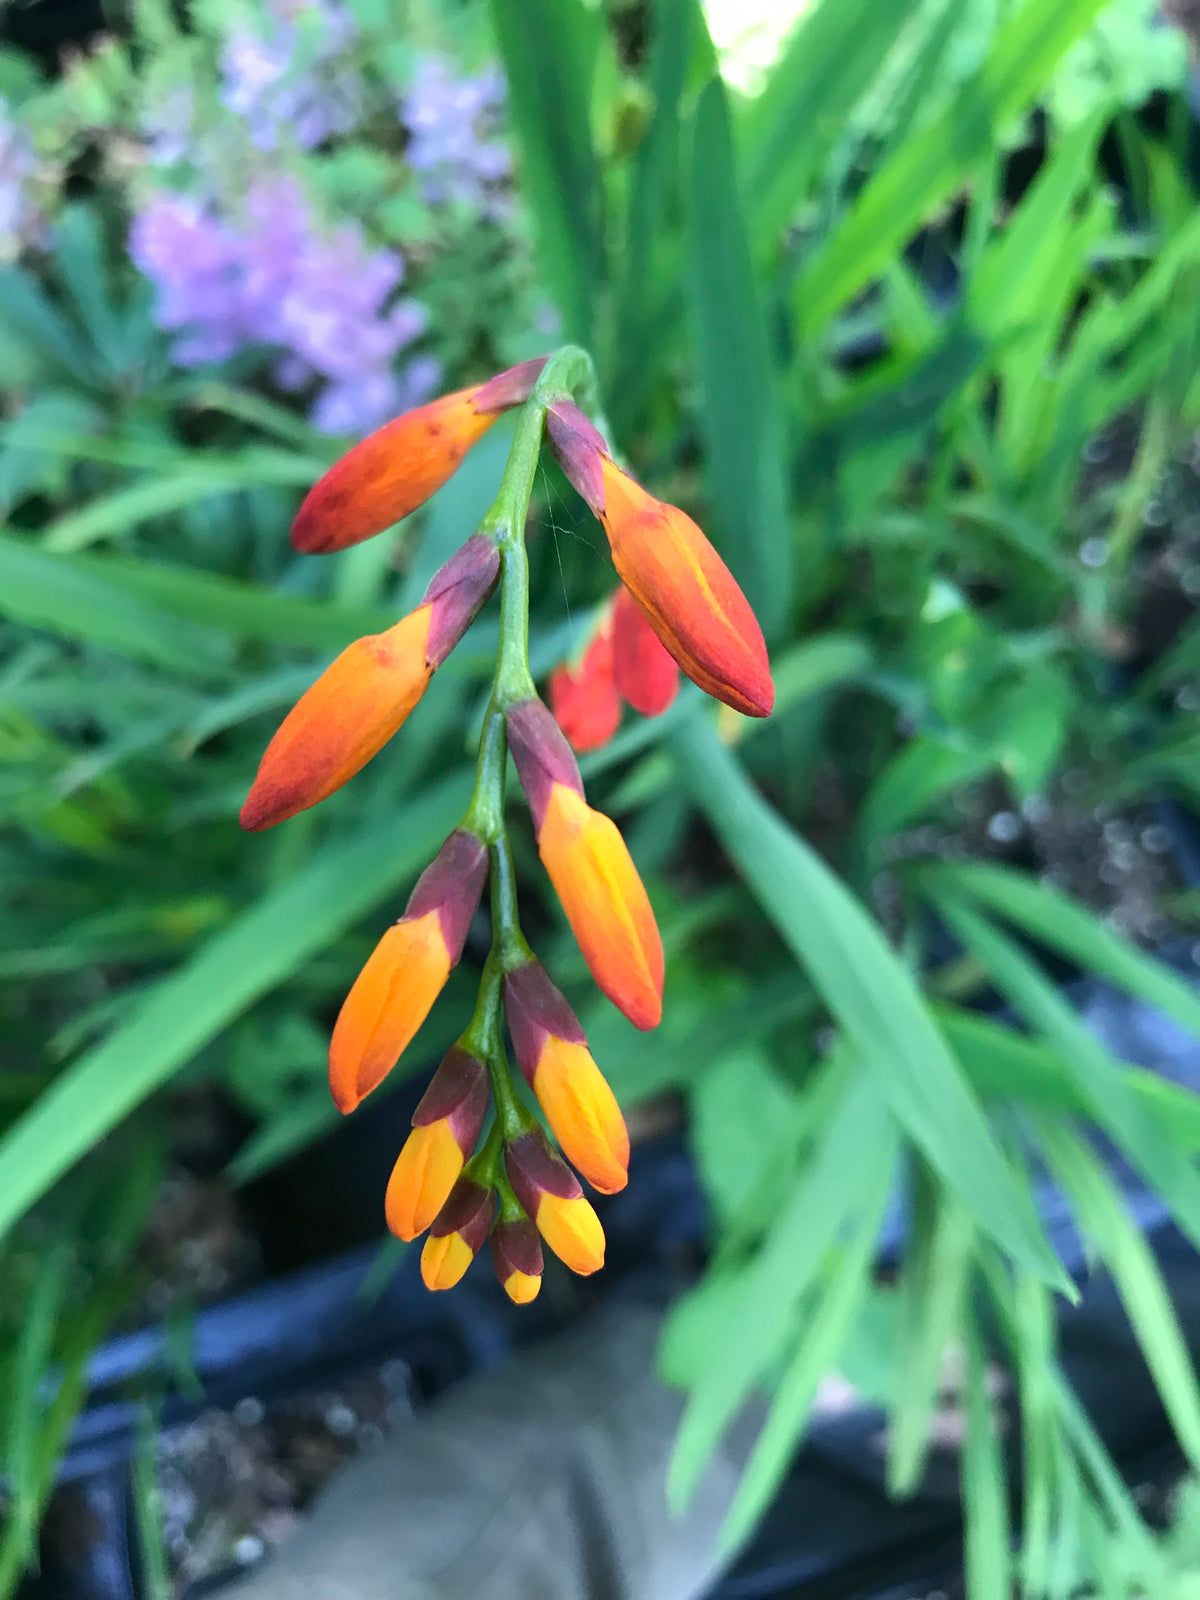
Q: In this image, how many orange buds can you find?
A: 10